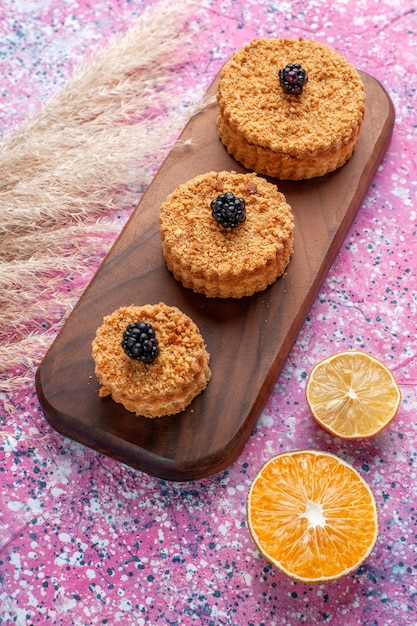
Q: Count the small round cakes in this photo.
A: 3